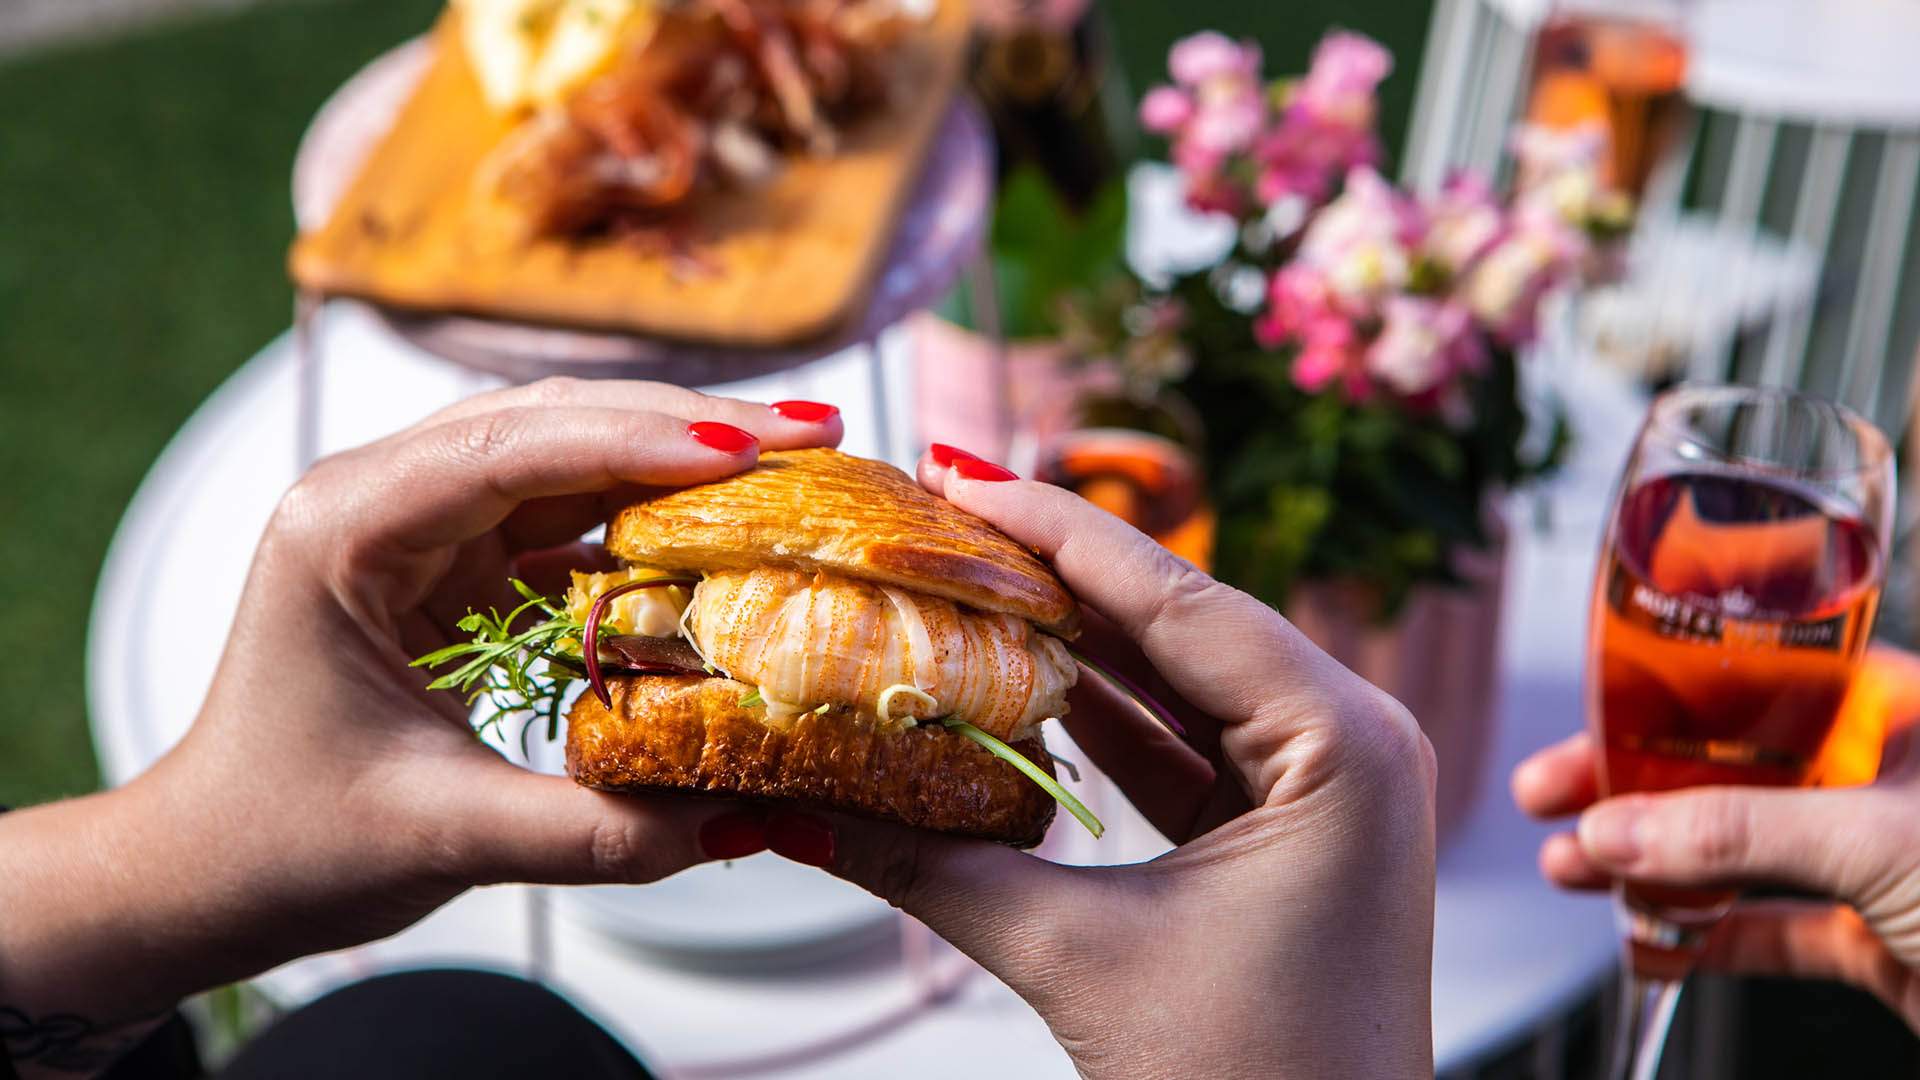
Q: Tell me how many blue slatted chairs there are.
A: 0